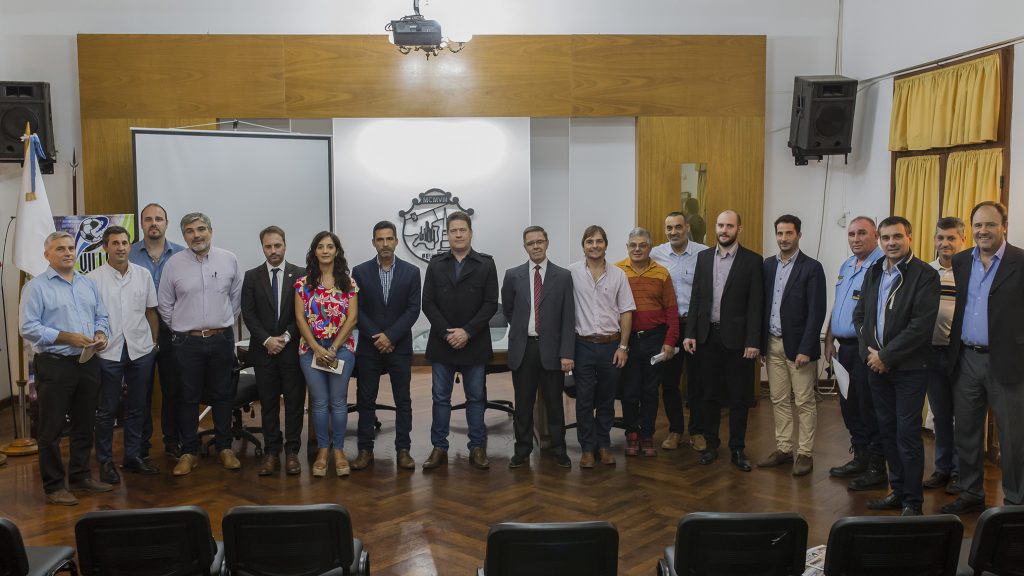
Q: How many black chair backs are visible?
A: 7